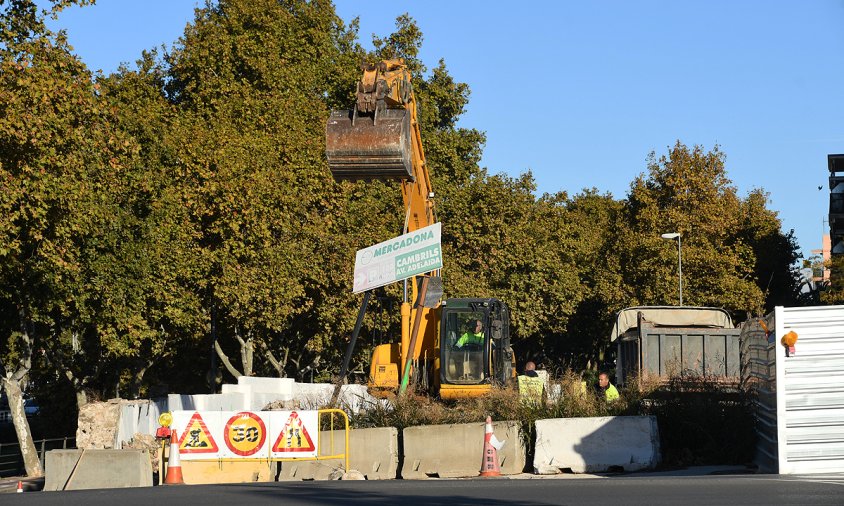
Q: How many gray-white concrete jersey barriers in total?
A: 4